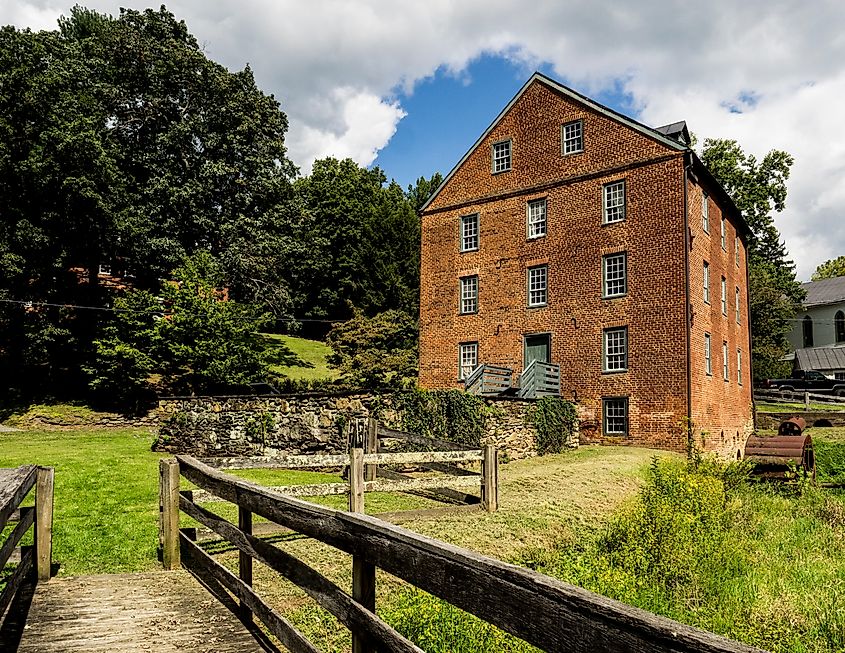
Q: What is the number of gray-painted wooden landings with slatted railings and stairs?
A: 2